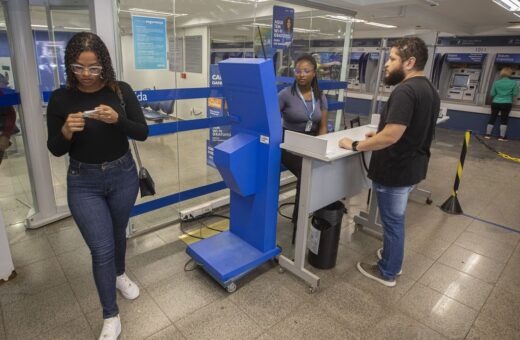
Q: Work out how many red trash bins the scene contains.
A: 0